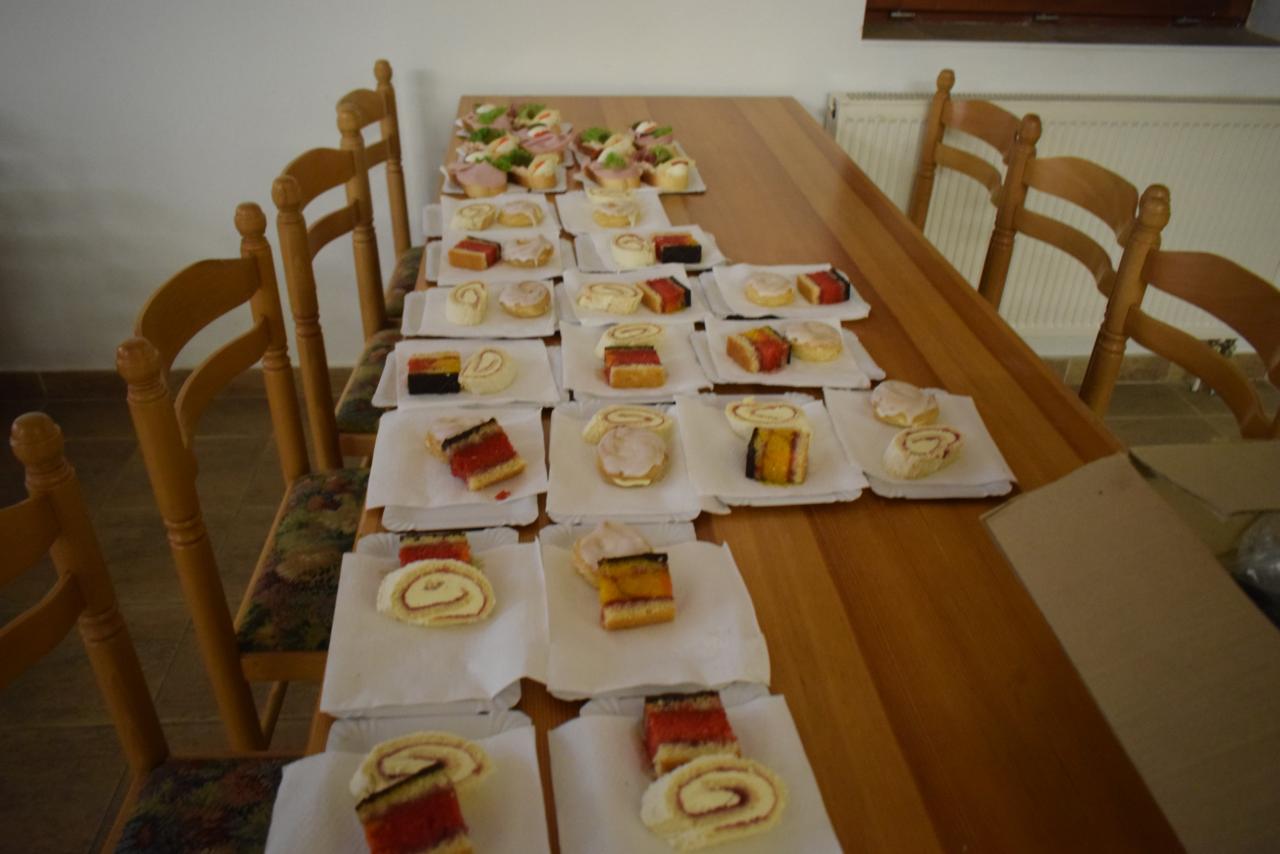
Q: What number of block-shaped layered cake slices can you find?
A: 13